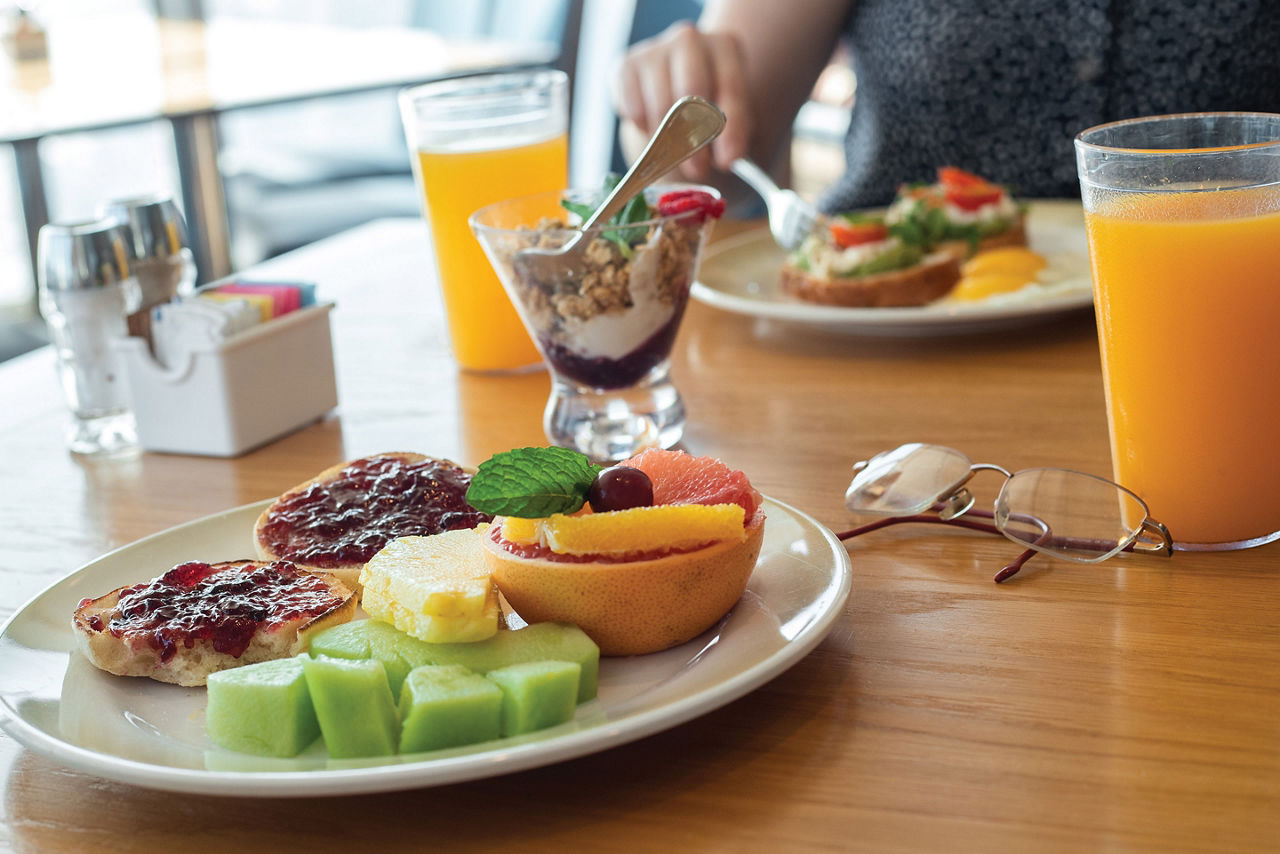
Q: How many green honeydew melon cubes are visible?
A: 4